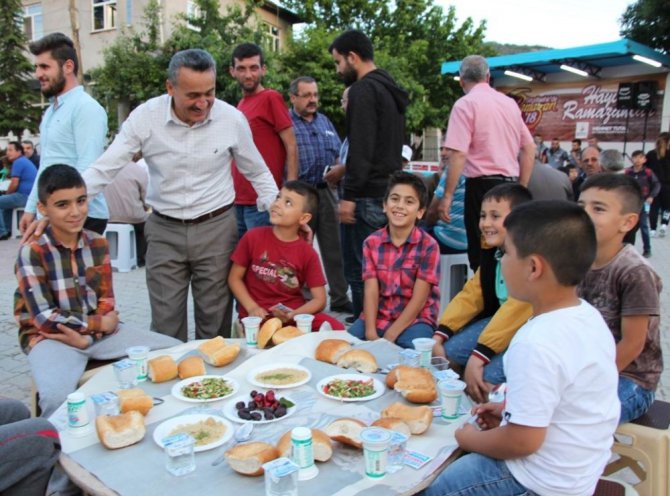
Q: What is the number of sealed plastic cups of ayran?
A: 8